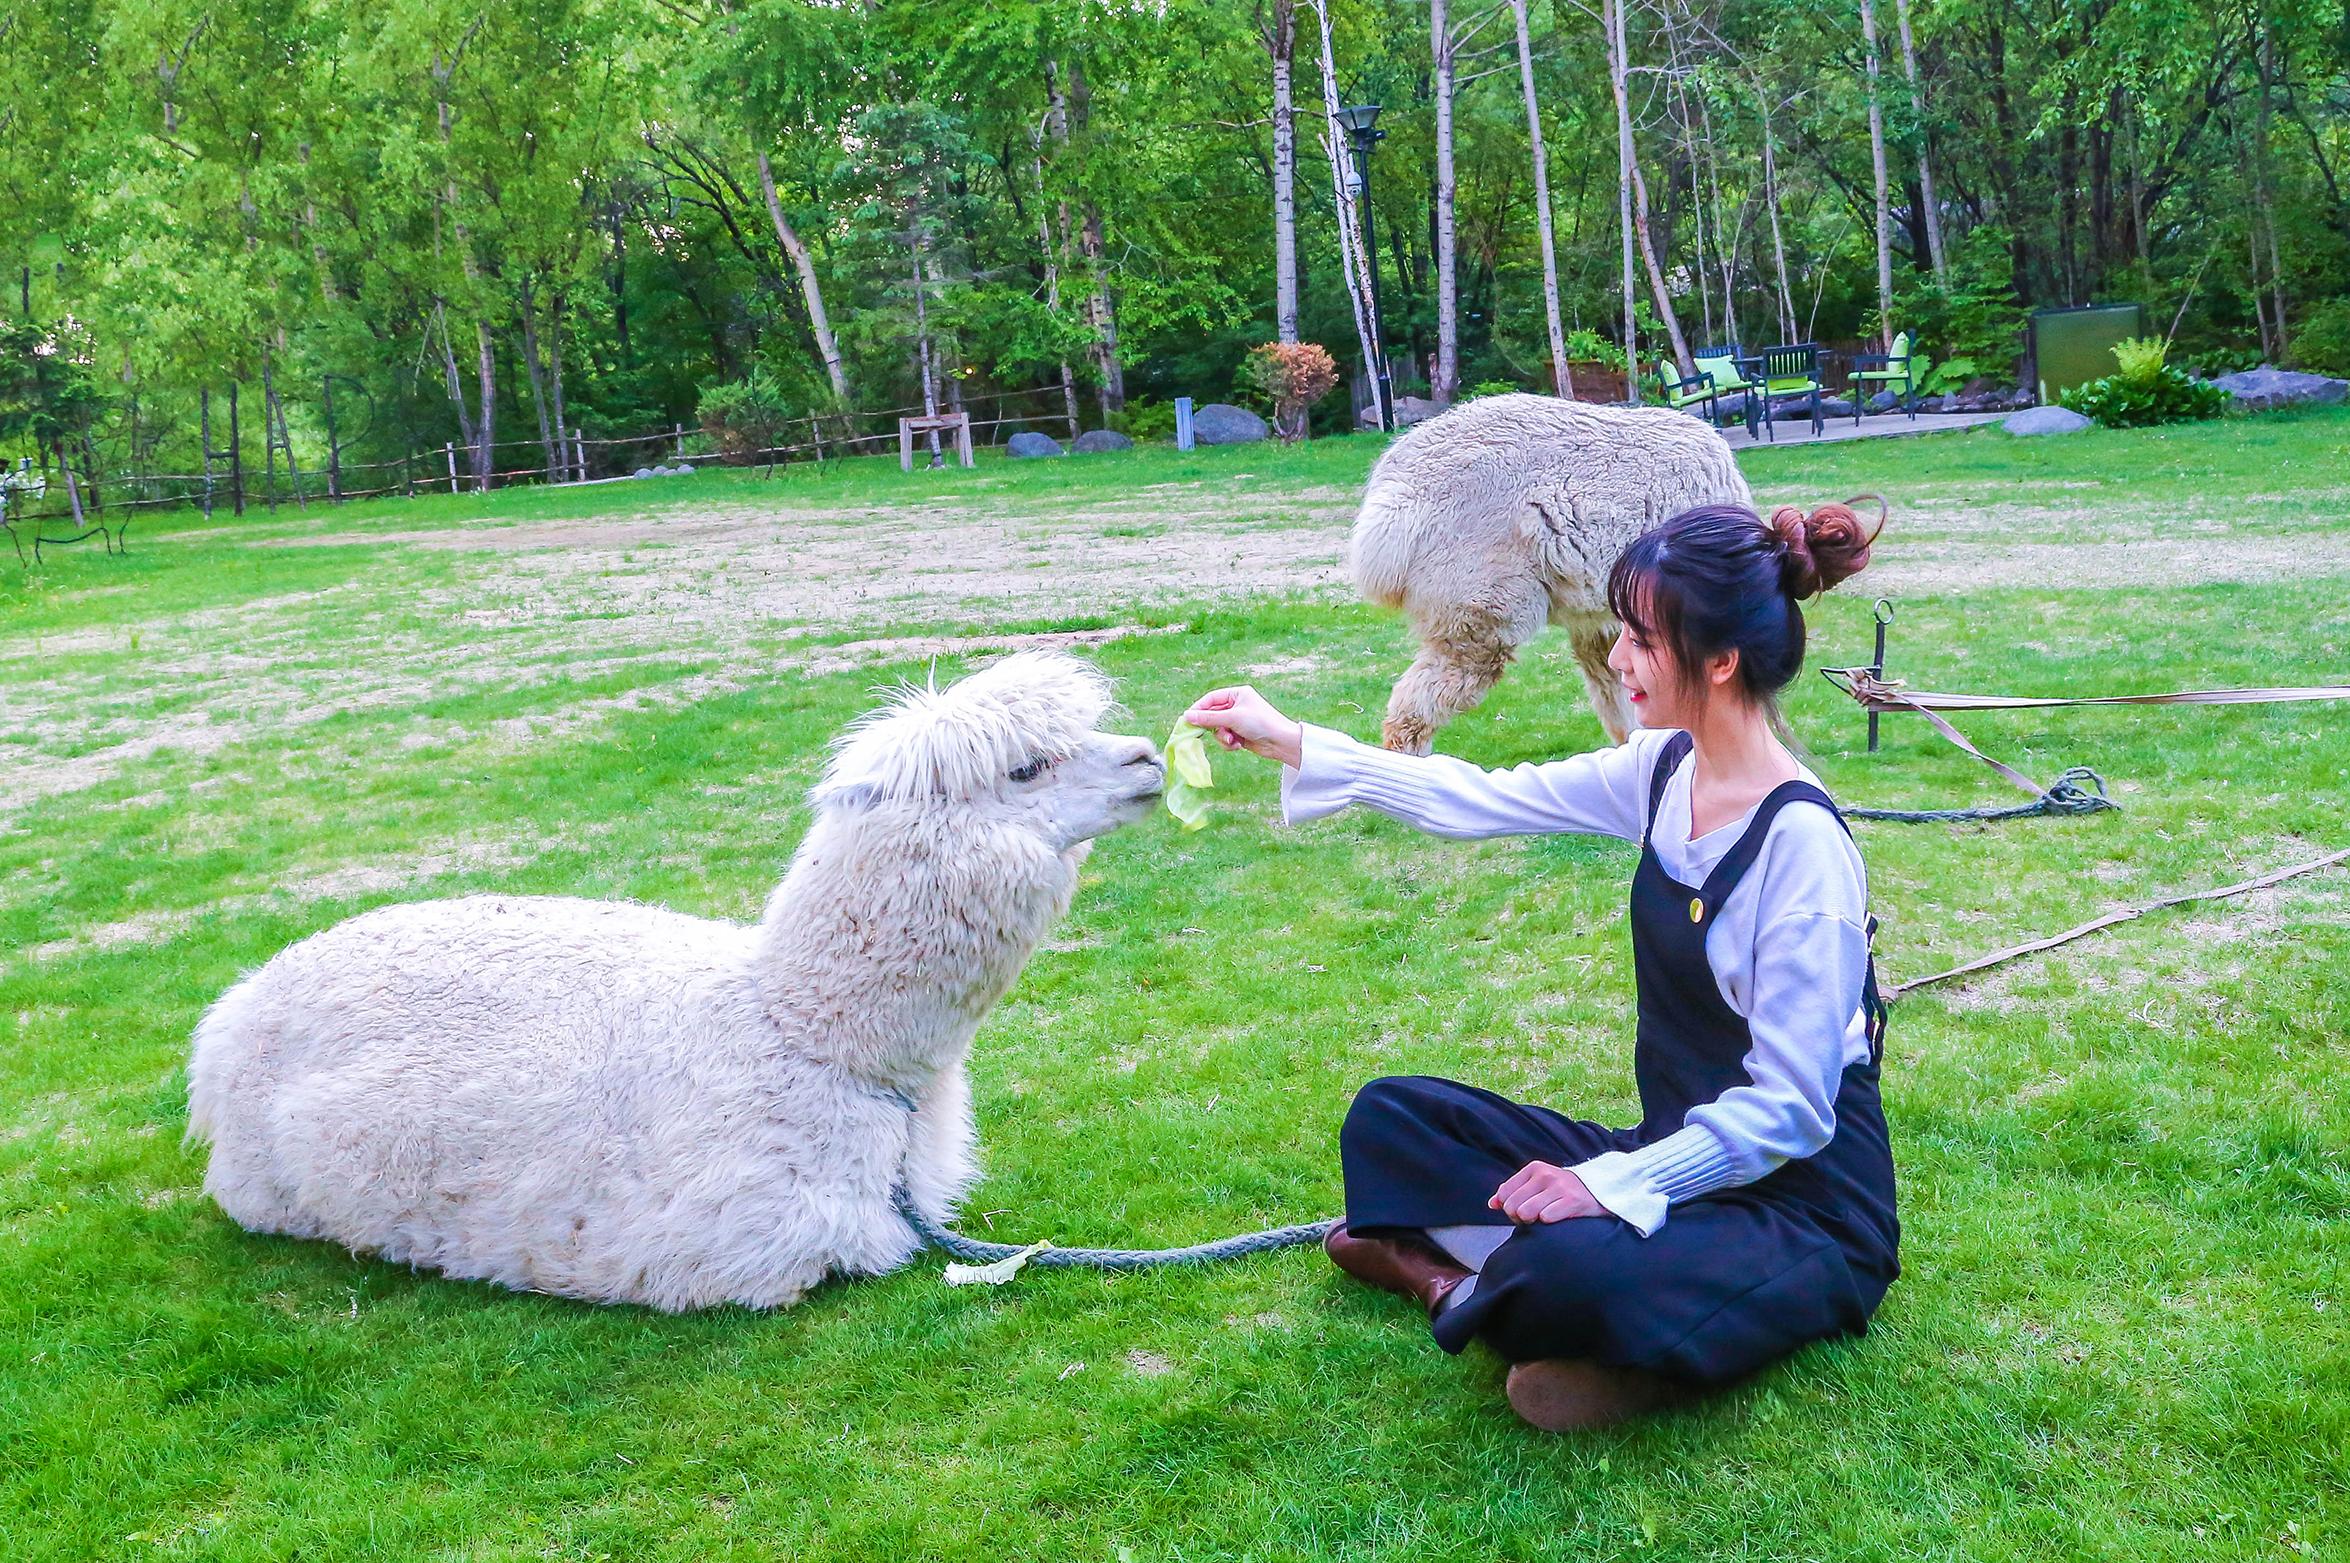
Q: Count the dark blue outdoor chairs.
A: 4